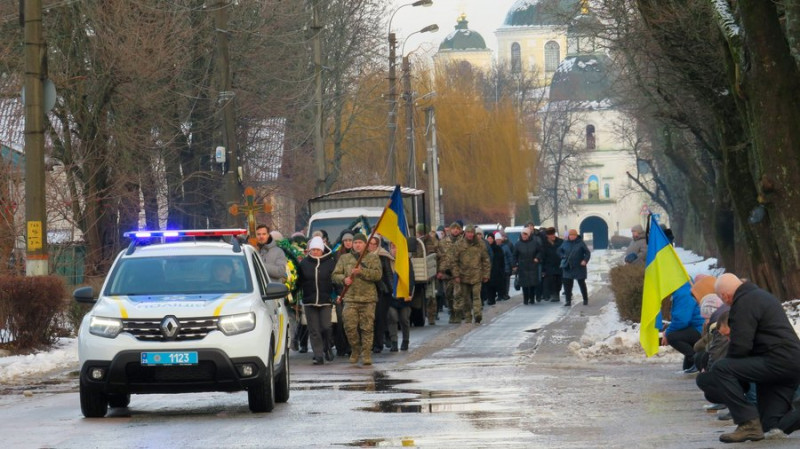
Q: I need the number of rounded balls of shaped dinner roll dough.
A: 0